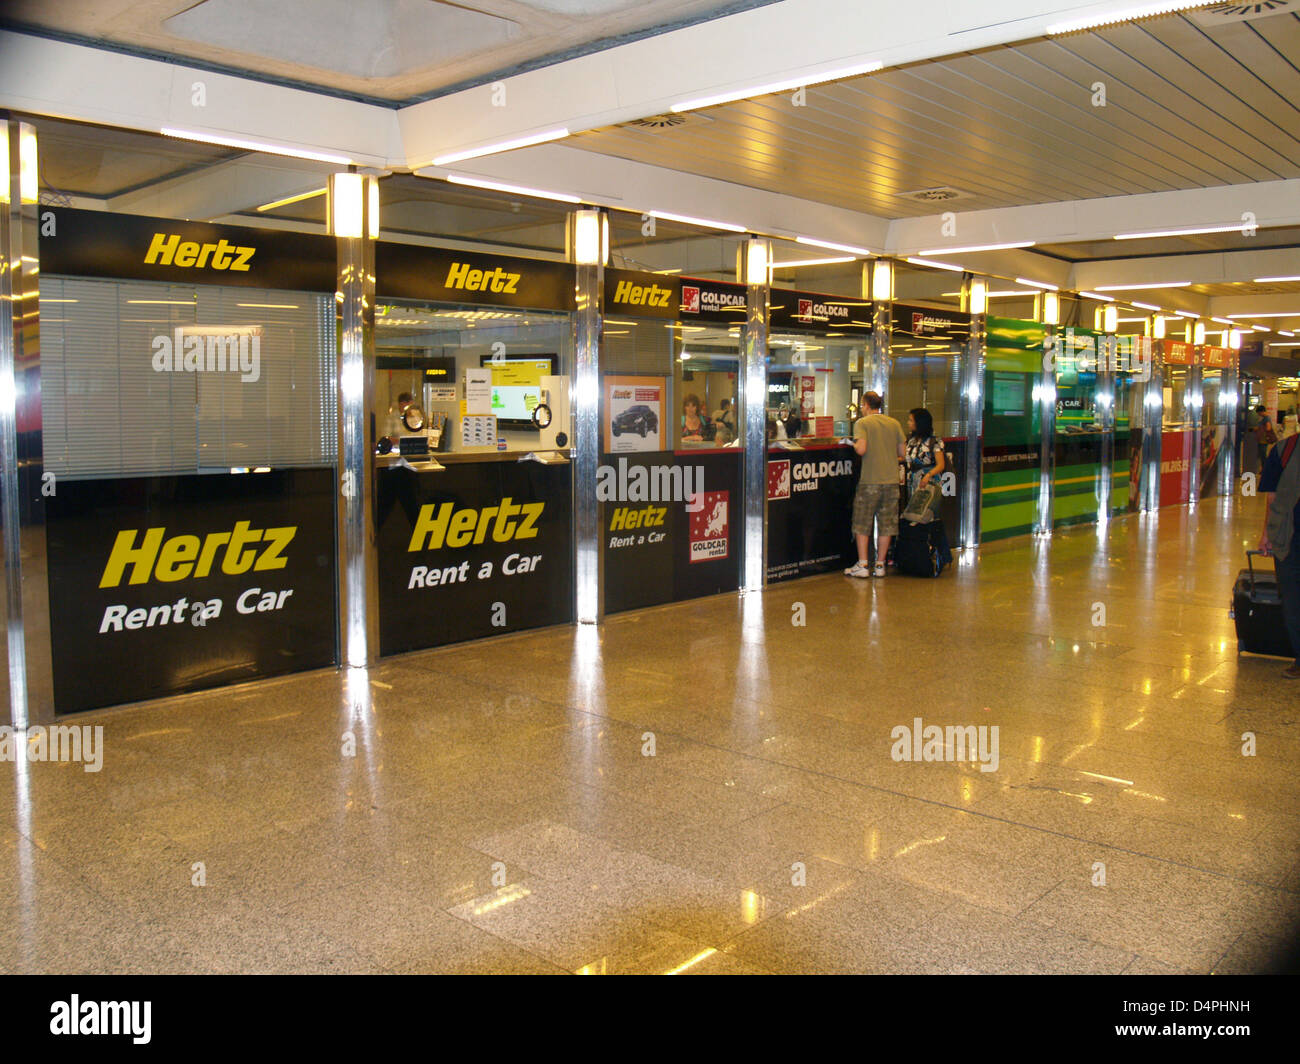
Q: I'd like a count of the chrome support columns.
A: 11